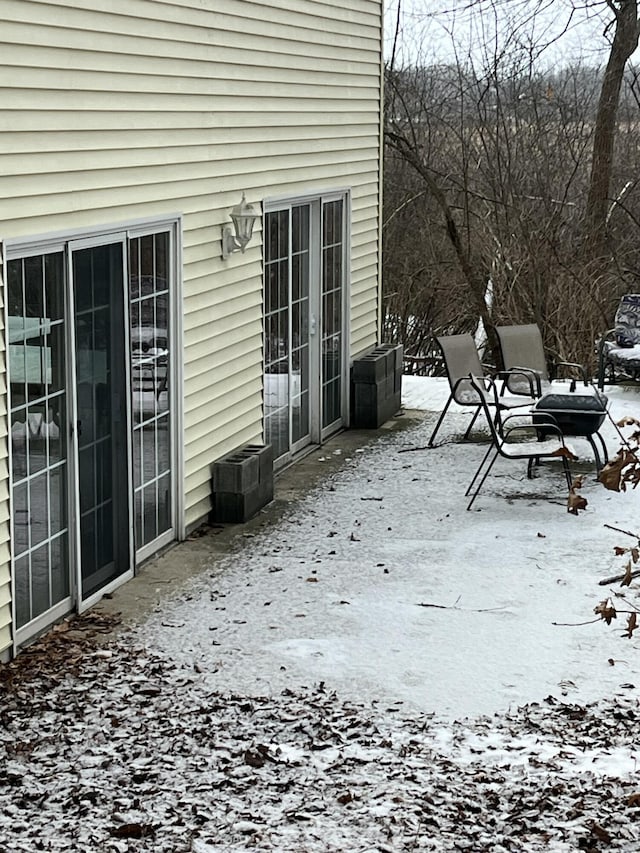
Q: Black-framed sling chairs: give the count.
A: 3